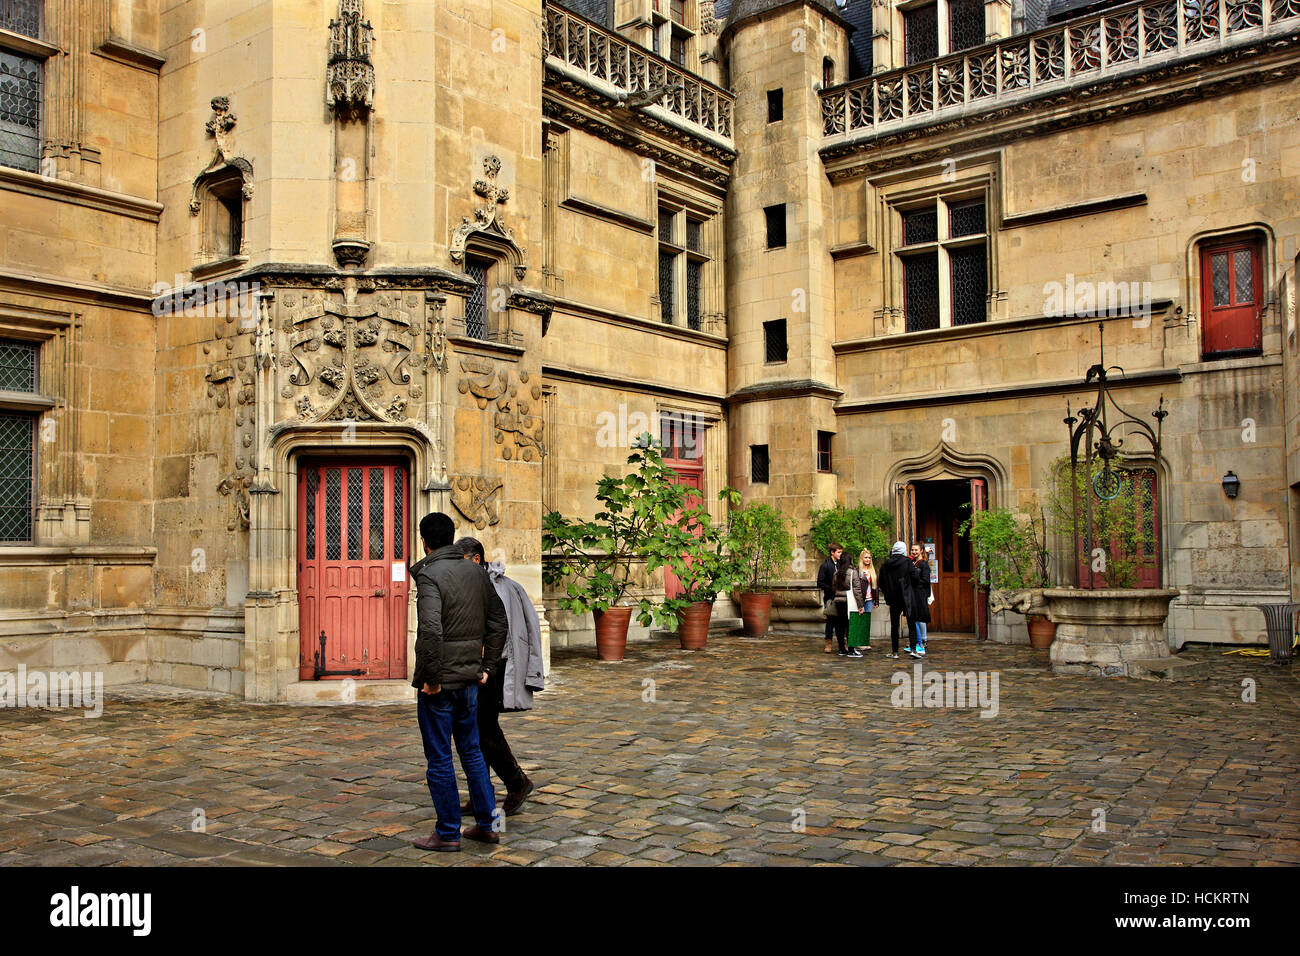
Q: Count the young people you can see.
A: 5